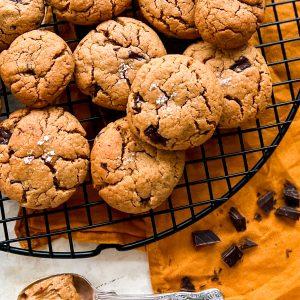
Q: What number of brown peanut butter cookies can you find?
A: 10